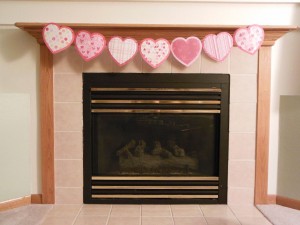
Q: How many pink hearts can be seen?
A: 7